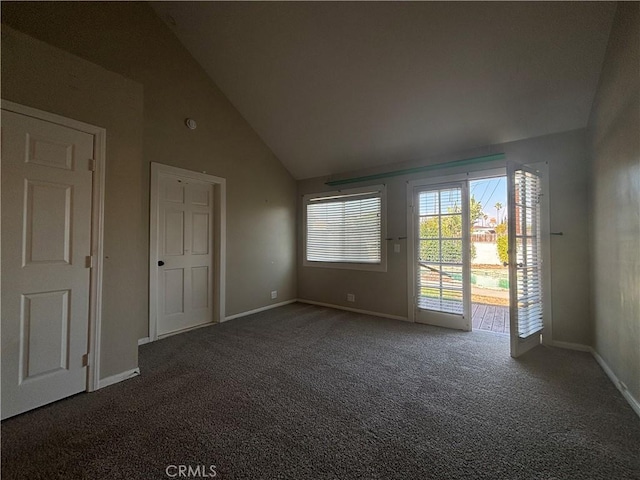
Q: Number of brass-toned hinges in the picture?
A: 3